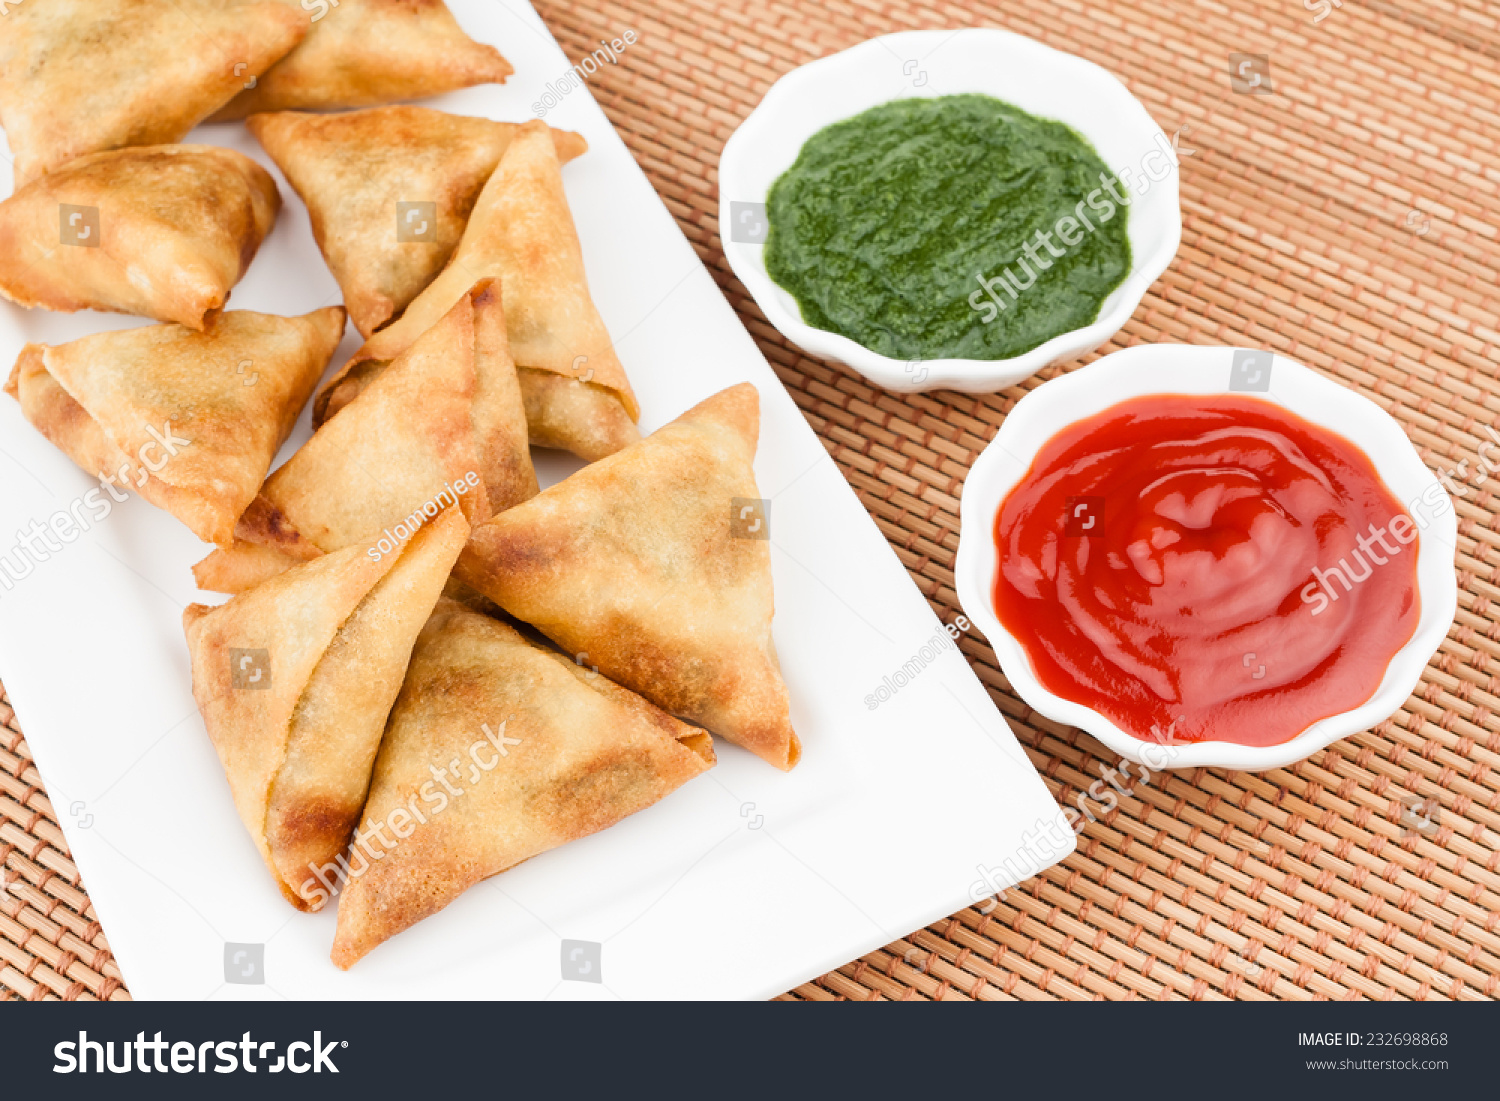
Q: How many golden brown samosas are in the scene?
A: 10